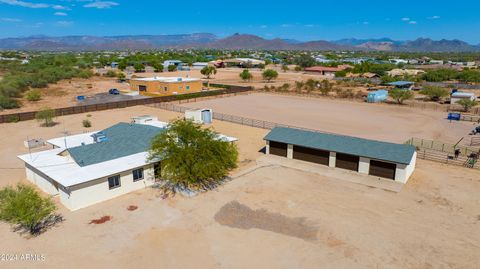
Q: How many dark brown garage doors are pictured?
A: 4